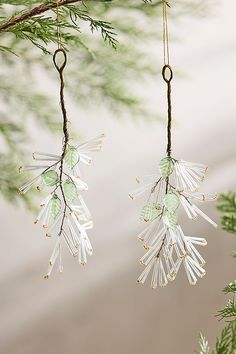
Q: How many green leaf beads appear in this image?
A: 8